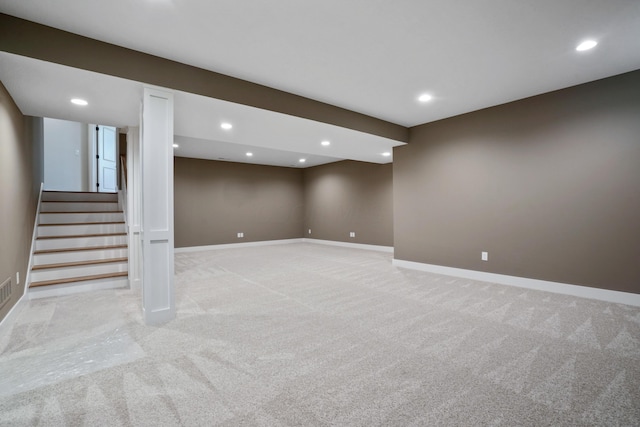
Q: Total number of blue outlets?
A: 0